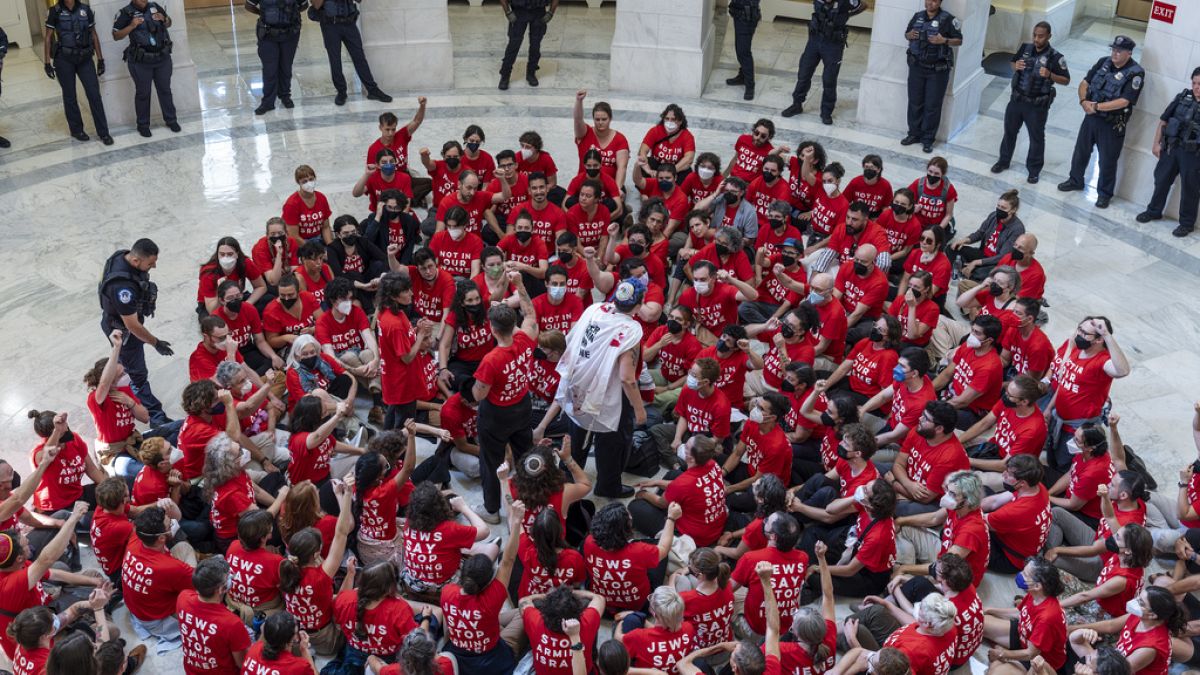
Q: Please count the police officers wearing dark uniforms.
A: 13